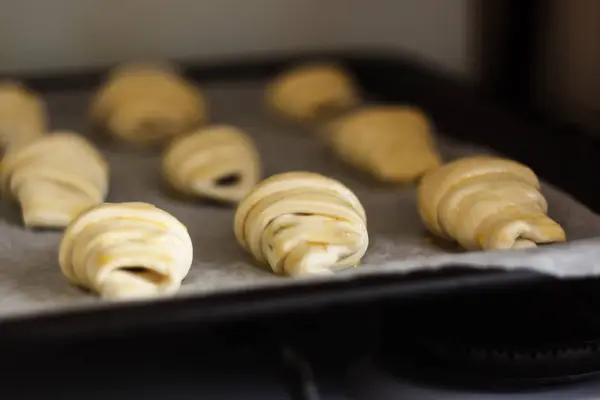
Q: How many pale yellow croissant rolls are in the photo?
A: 9